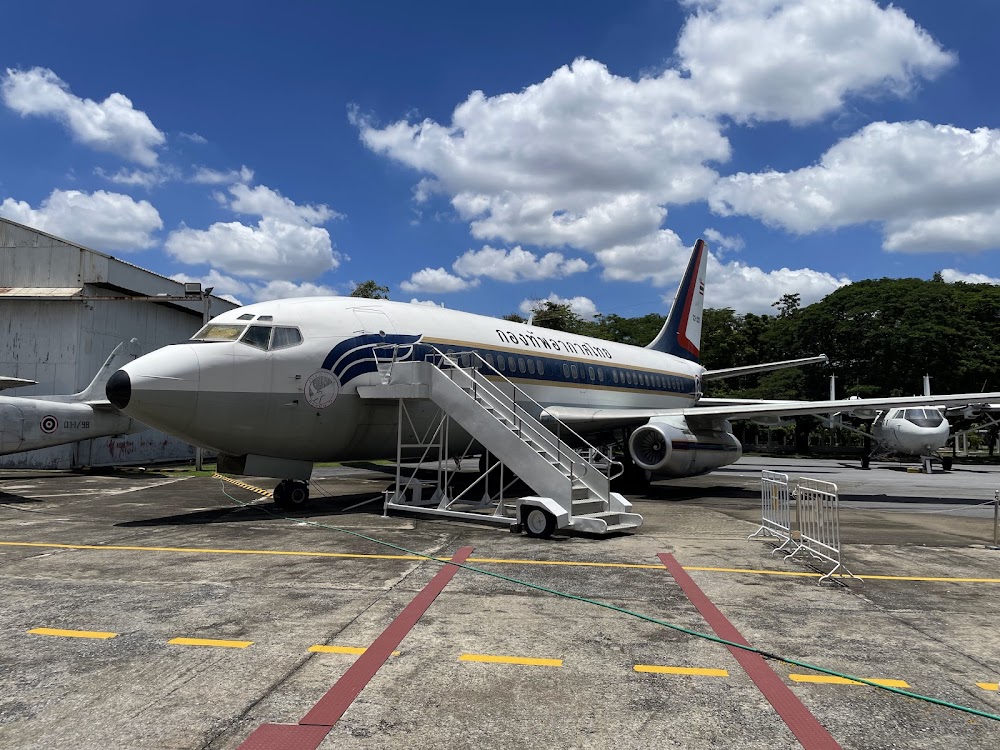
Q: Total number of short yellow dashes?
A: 7